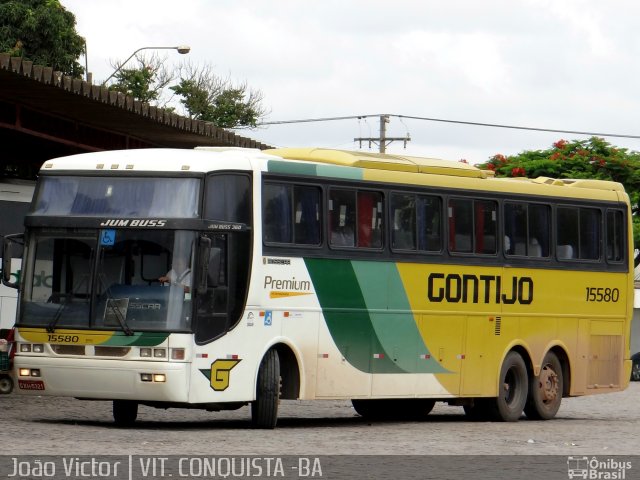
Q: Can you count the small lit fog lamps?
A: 2